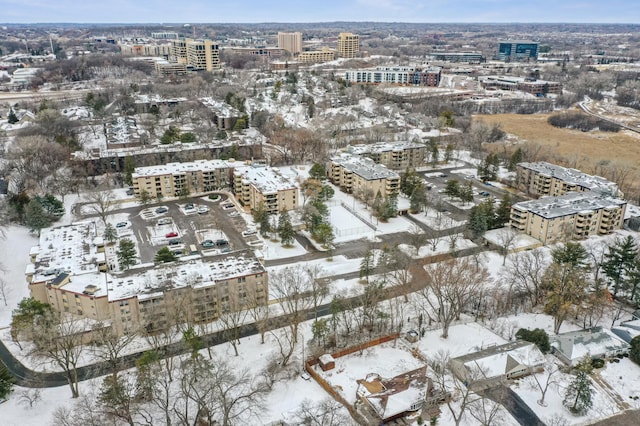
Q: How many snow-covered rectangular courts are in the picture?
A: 1